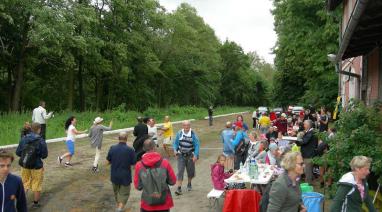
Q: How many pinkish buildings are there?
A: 1